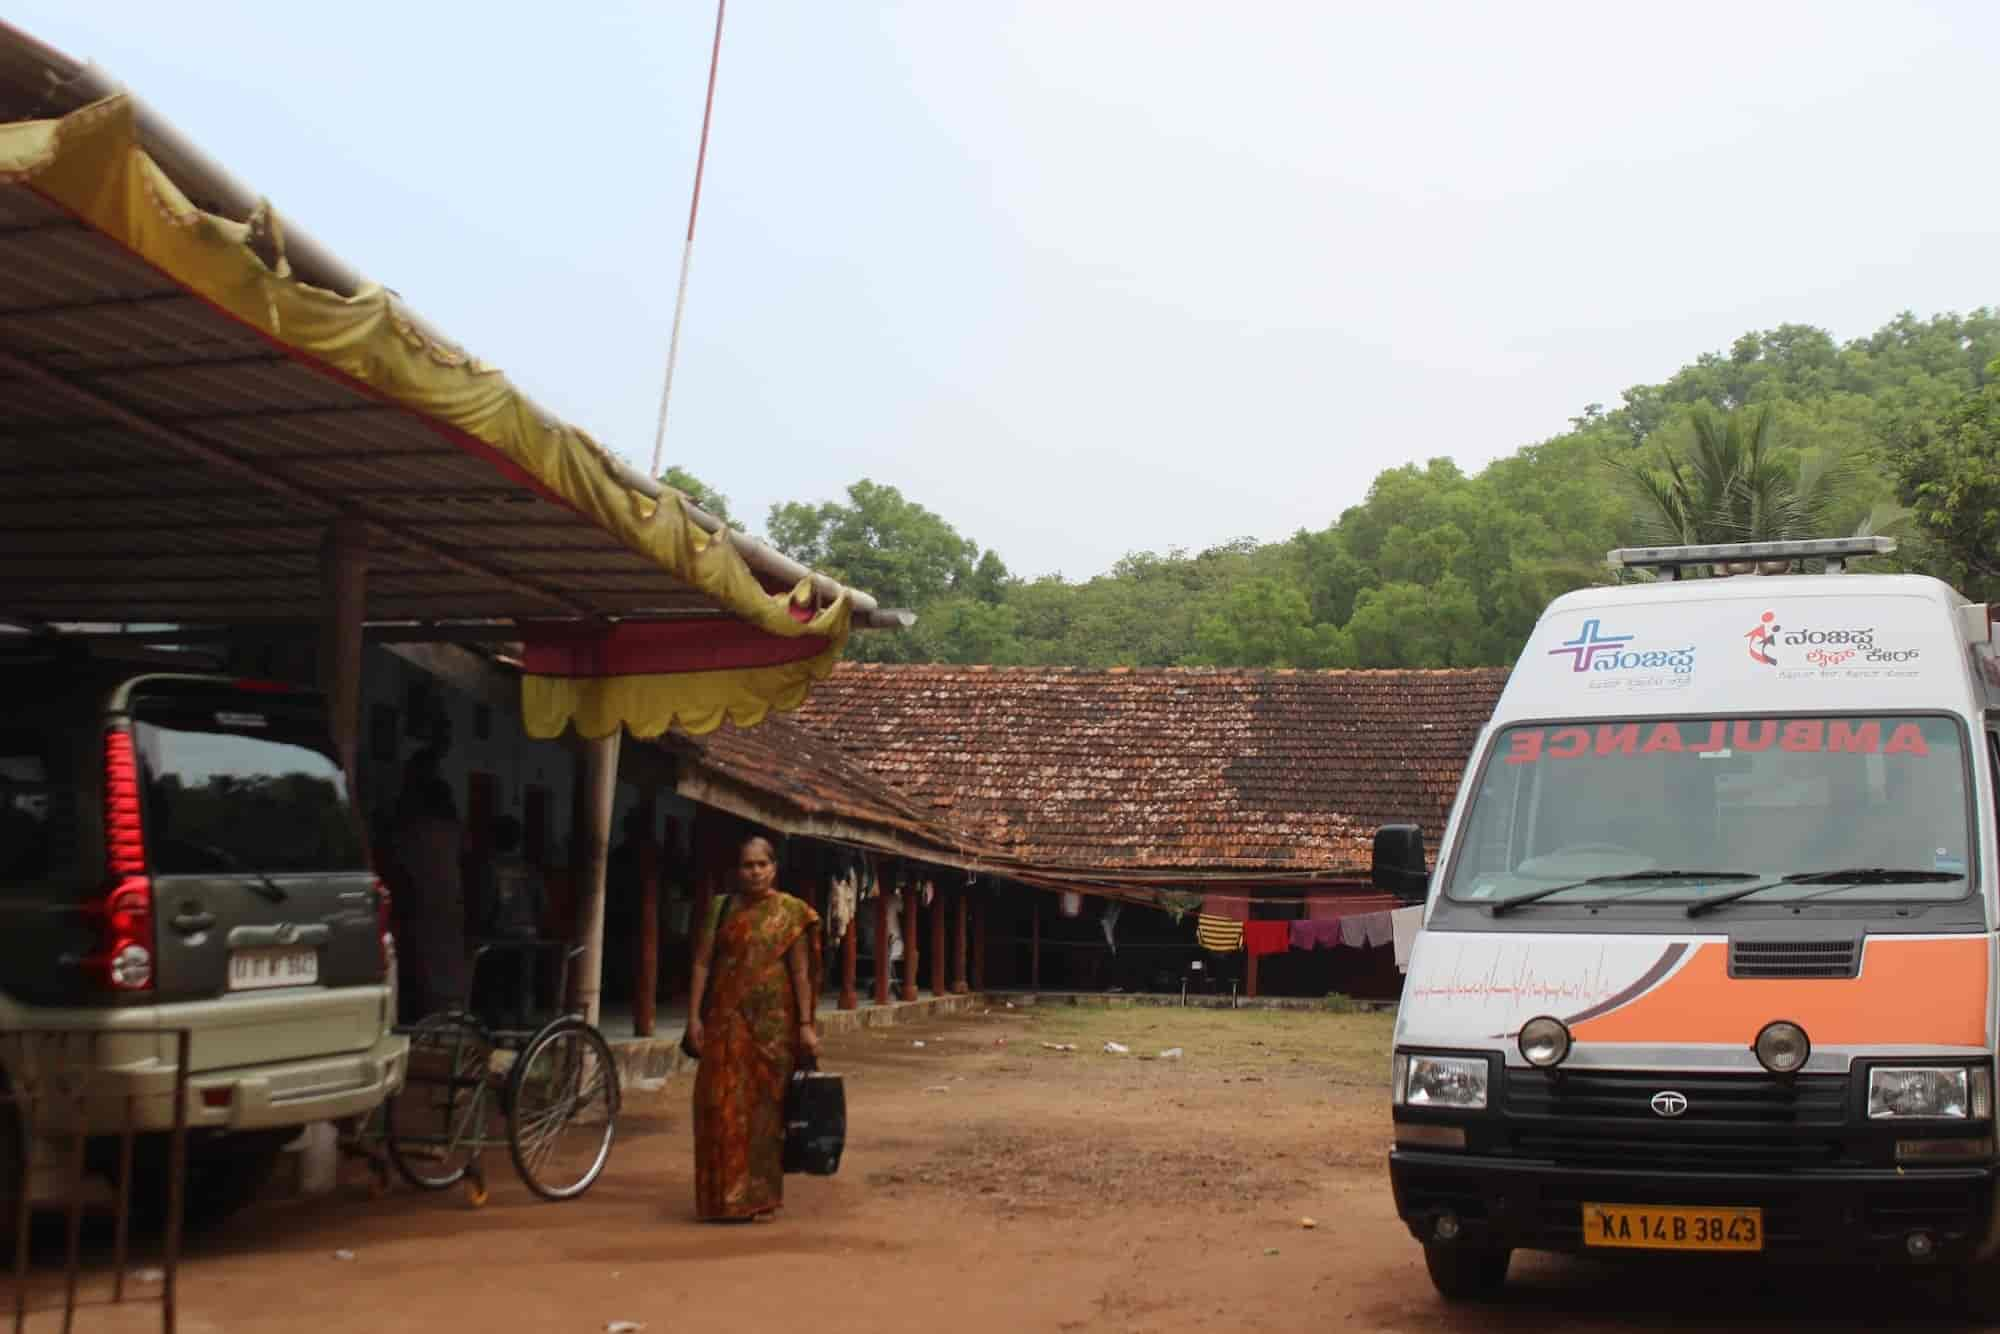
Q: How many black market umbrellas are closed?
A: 0